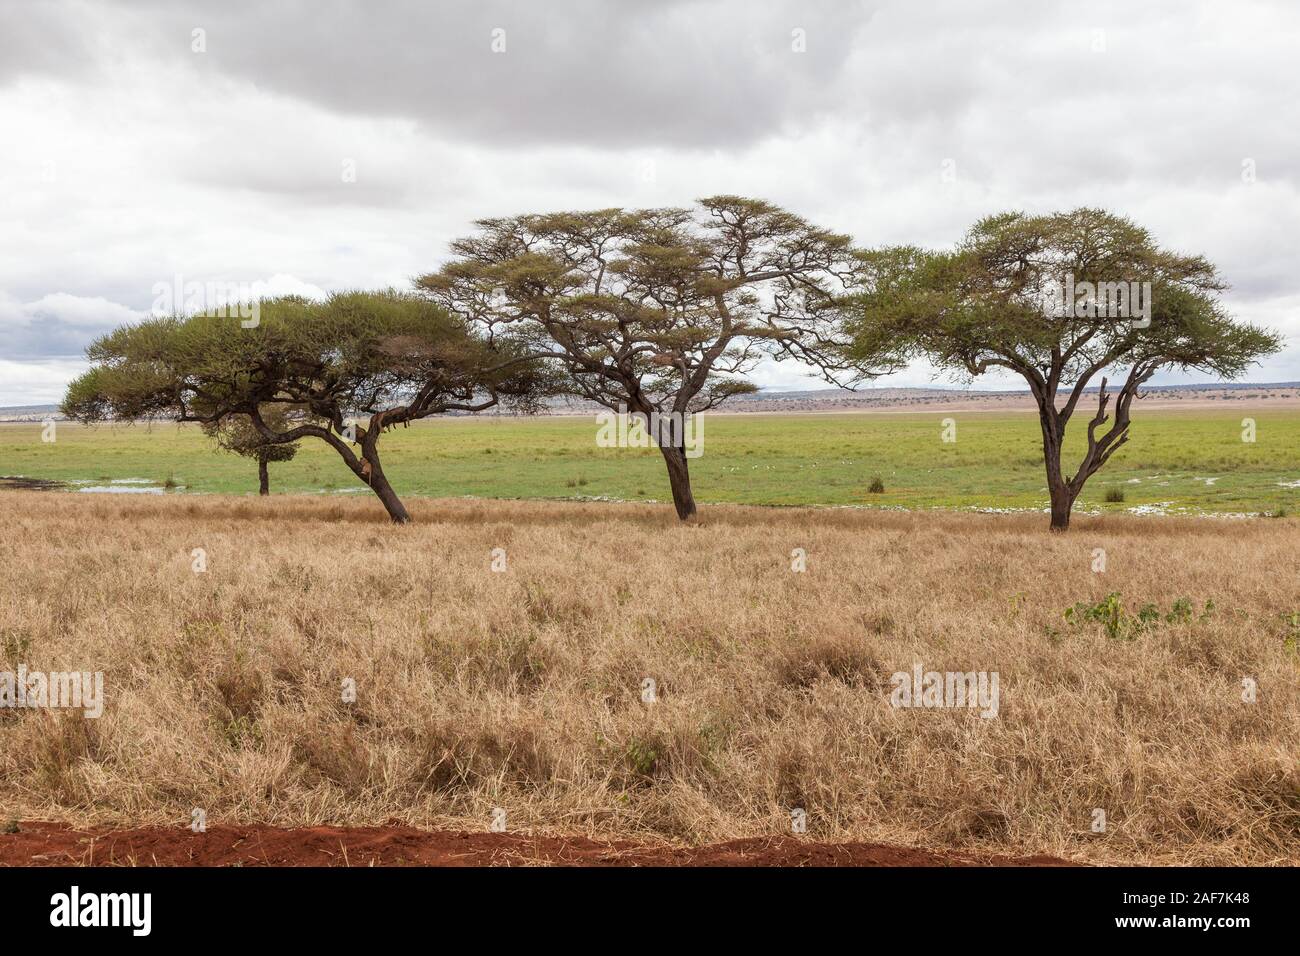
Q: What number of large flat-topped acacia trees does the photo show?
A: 3